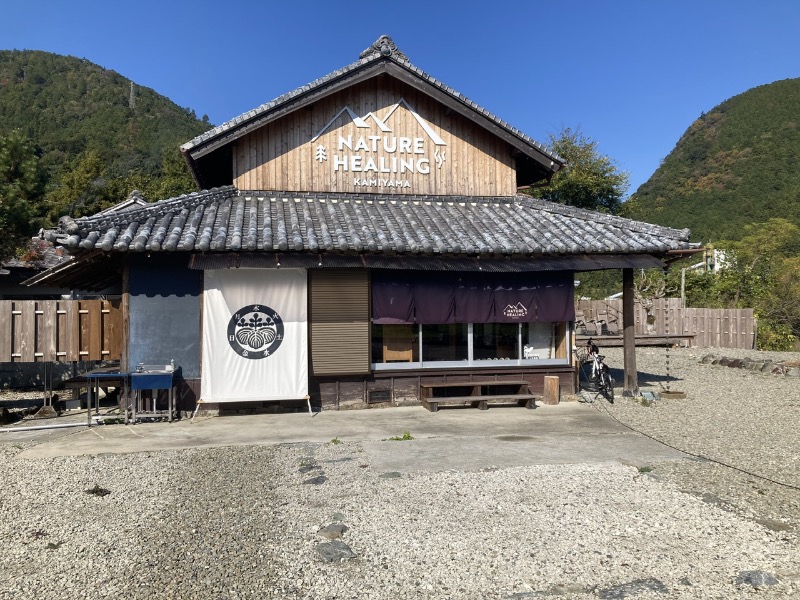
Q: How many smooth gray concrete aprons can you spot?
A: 1